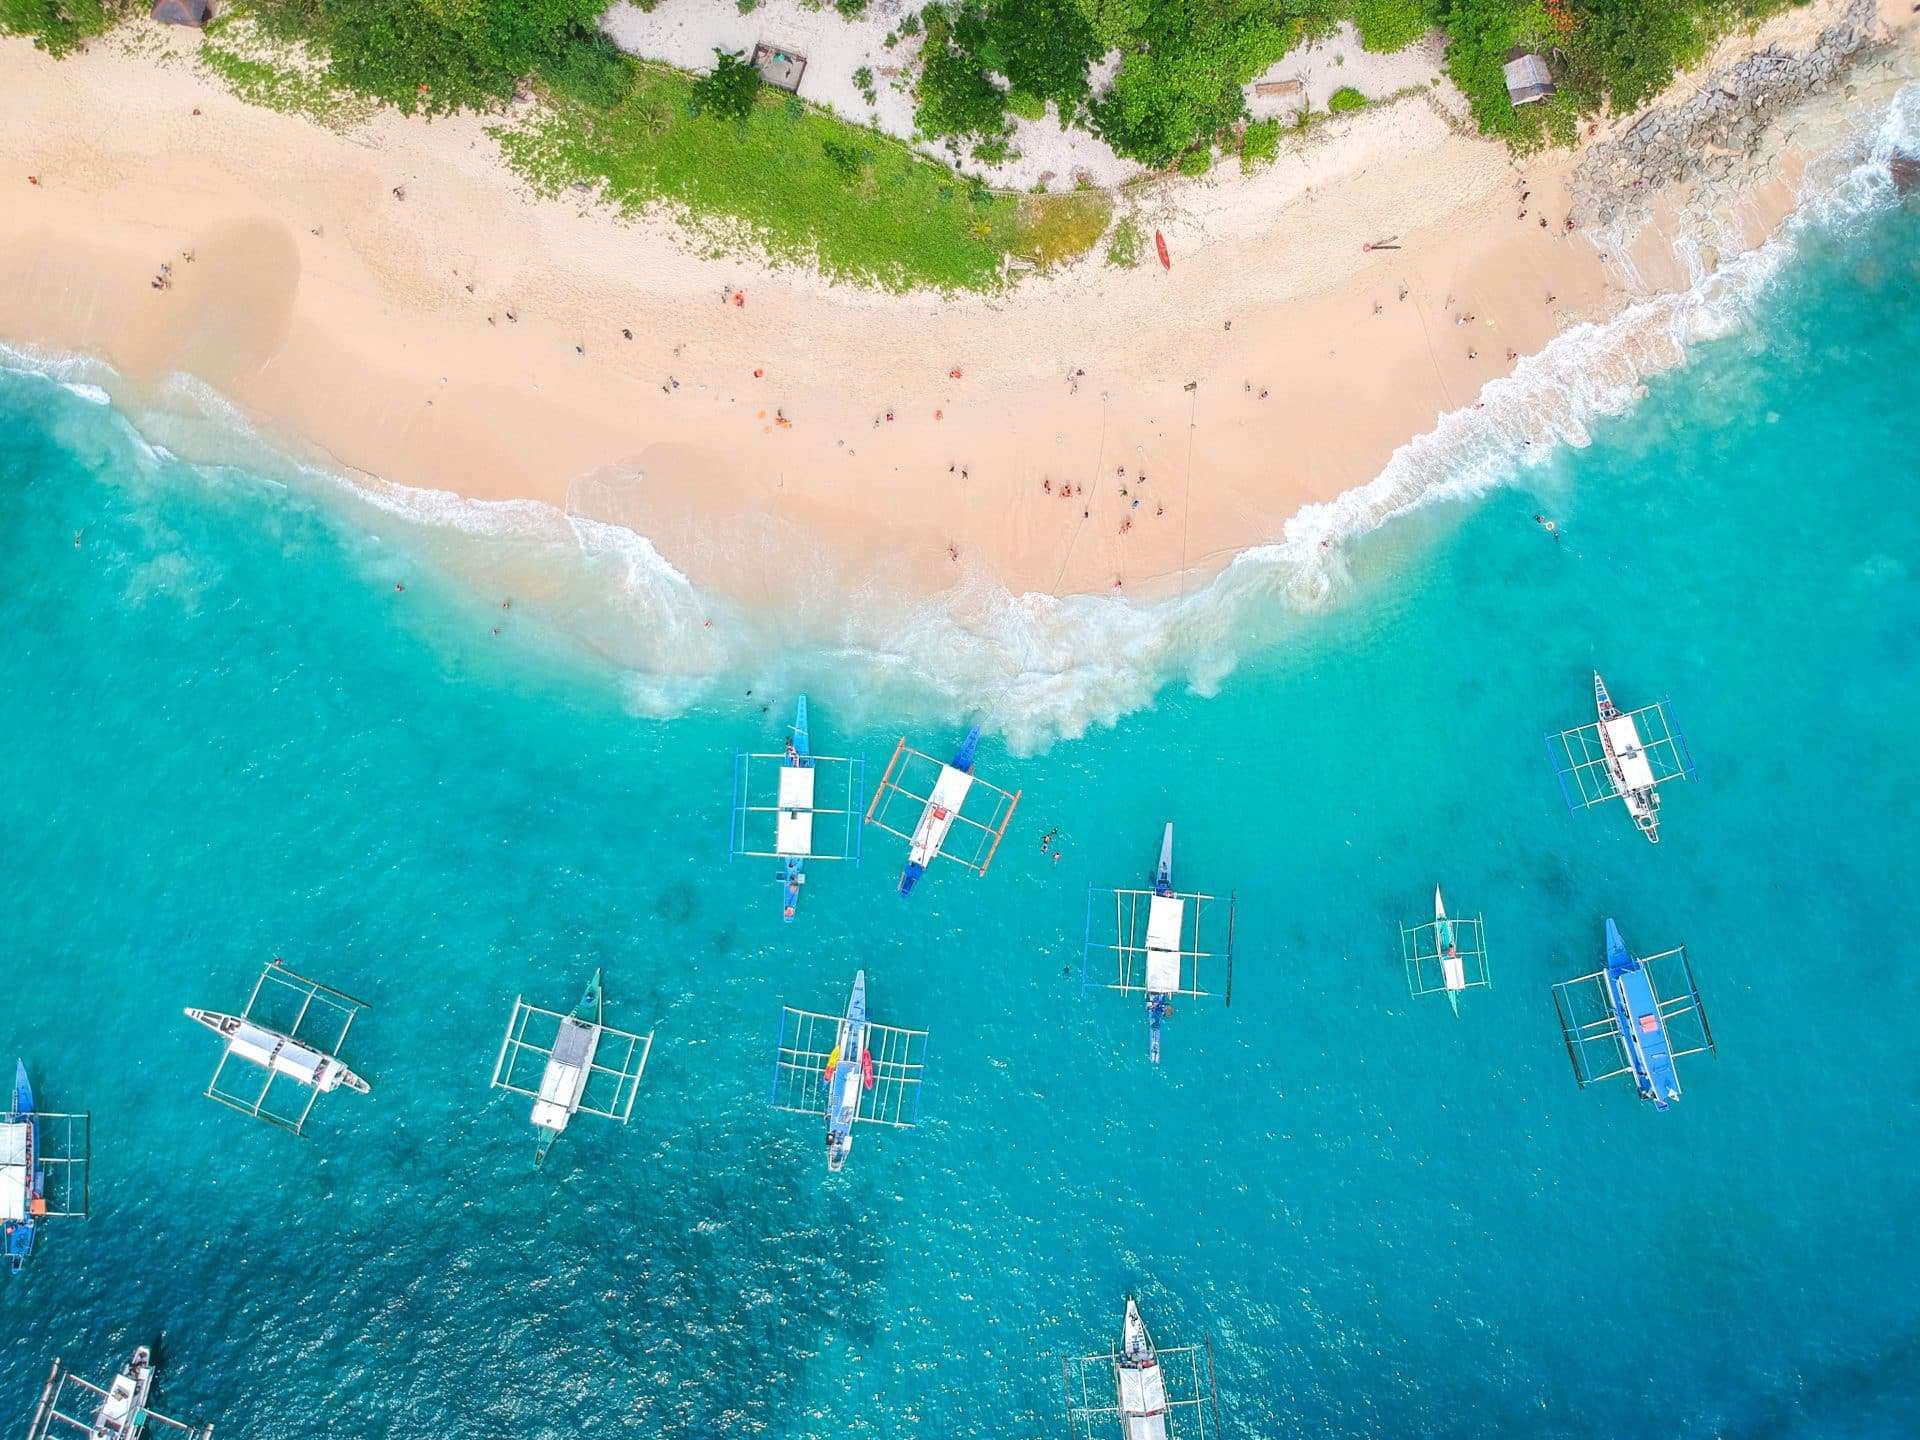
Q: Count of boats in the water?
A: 12